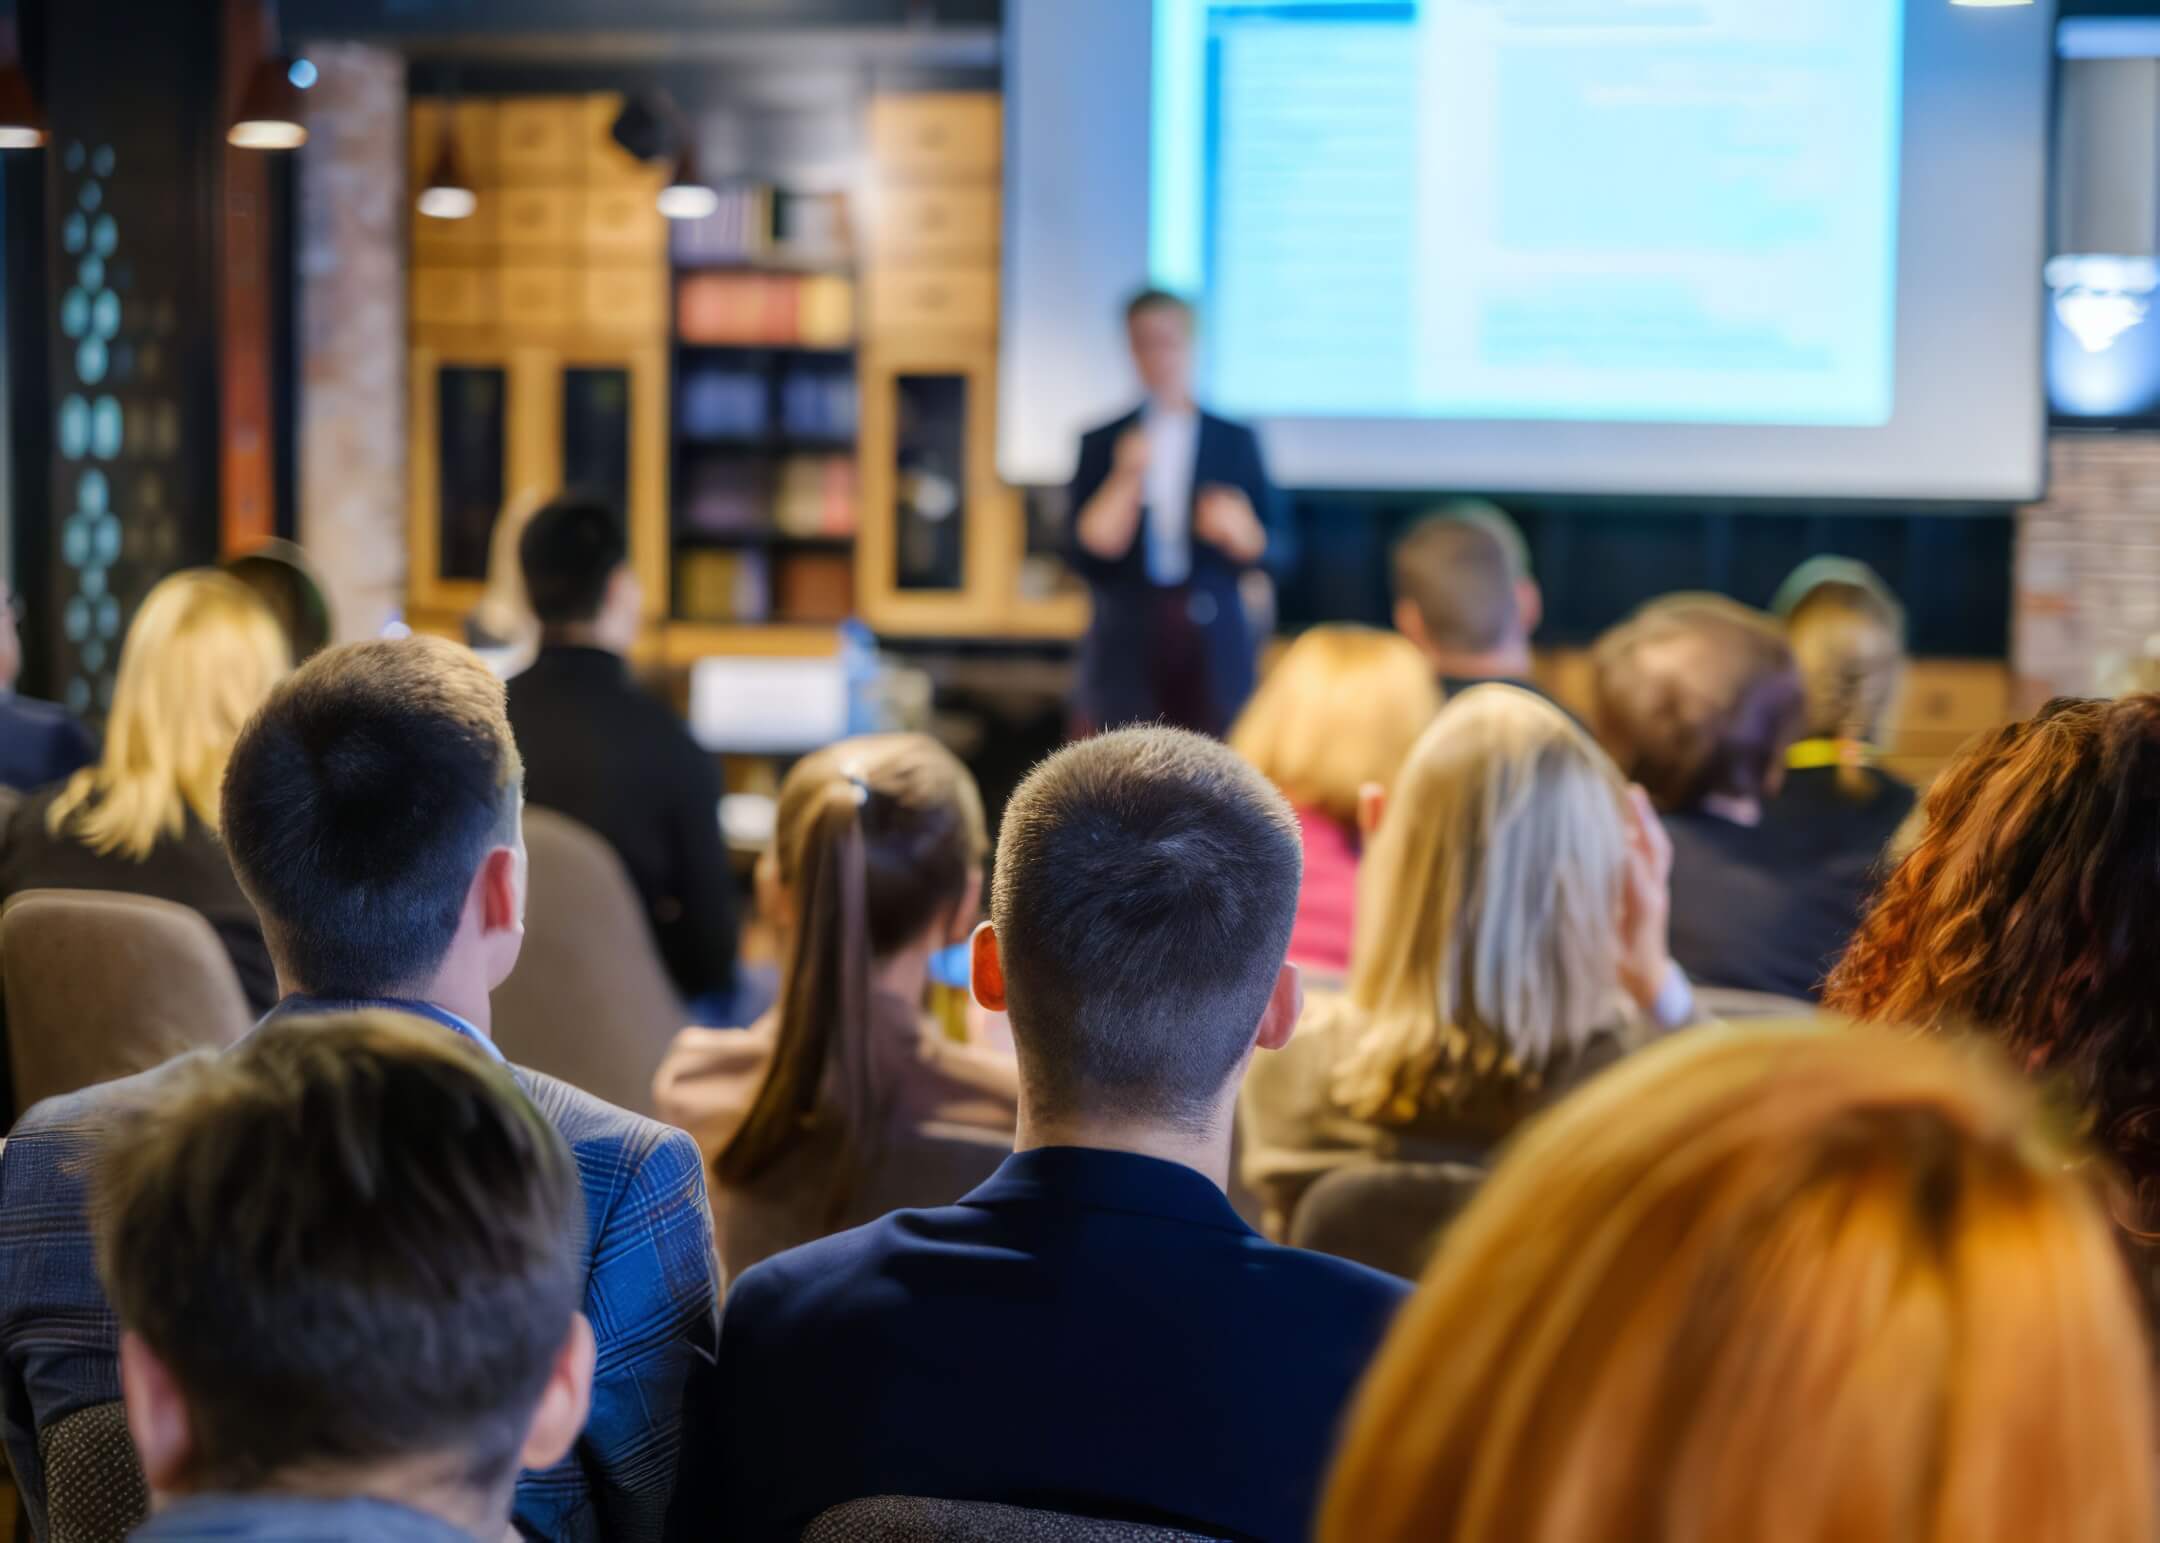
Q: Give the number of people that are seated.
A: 15